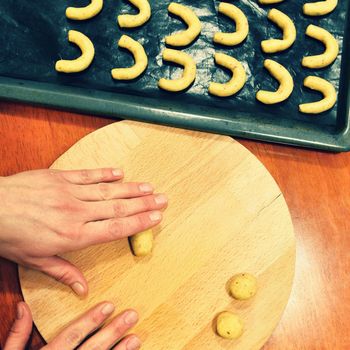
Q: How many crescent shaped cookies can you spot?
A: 14